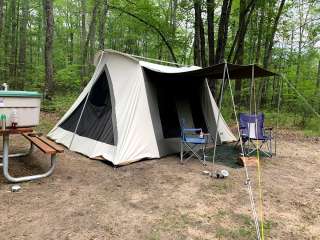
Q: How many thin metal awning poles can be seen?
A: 3